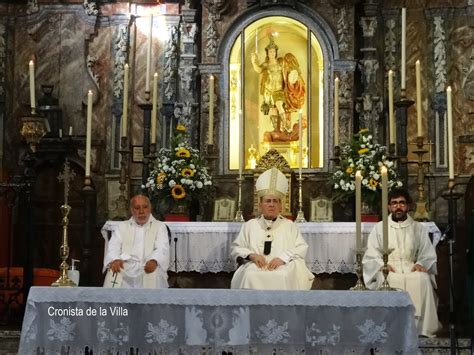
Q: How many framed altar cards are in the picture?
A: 2